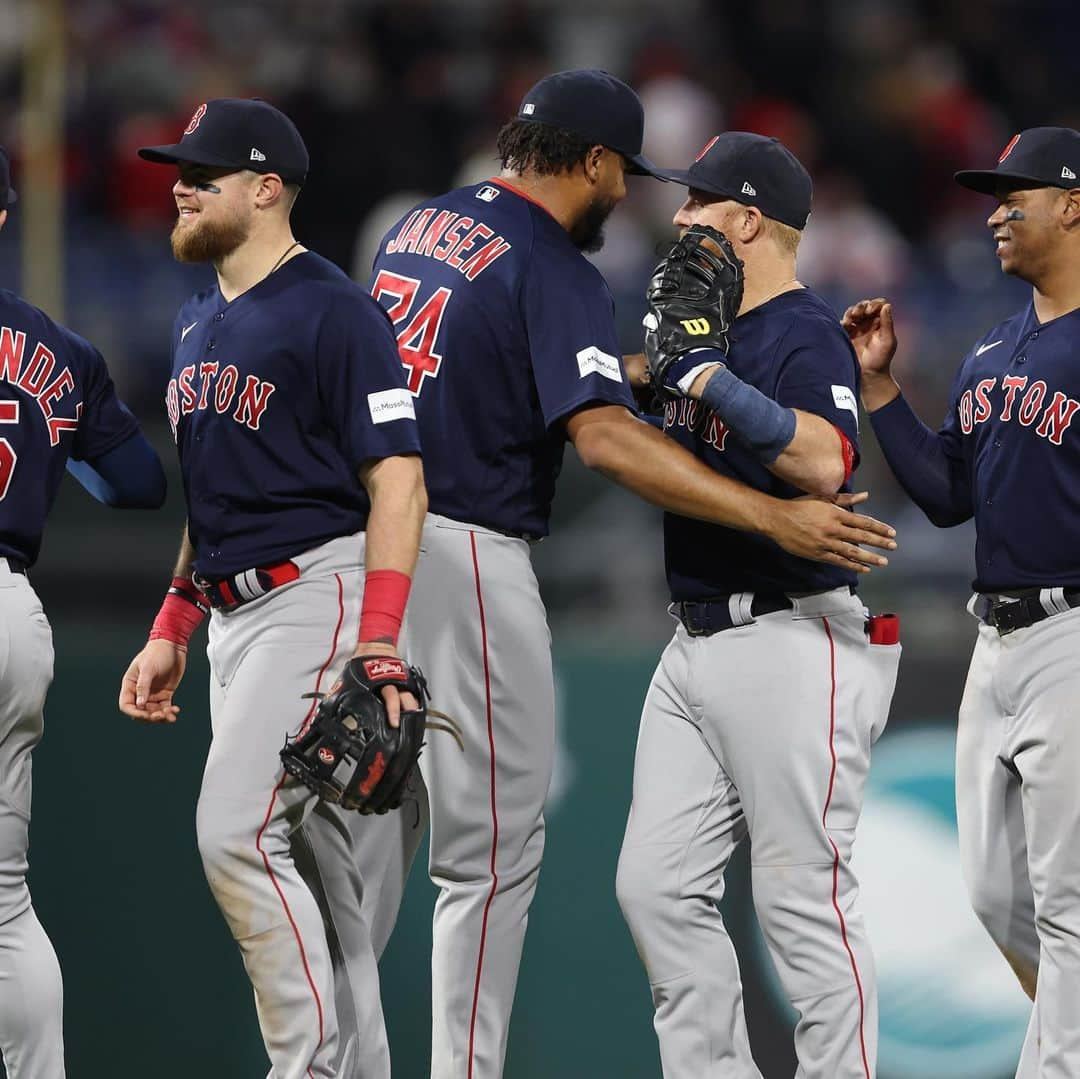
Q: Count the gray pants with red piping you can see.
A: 3